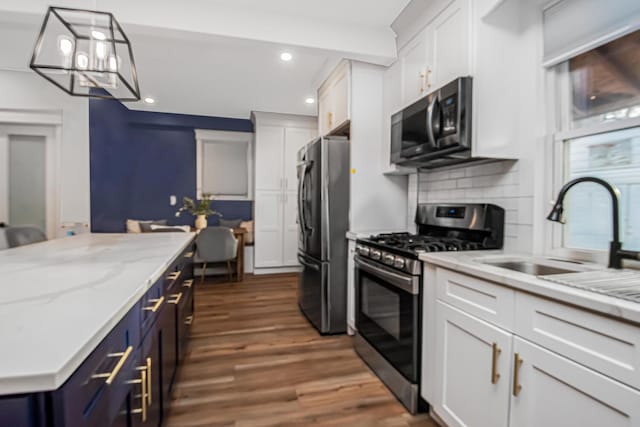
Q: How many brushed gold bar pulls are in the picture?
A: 14